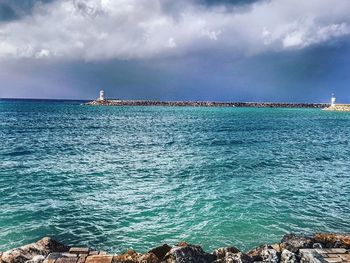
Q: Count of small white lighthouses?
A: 2